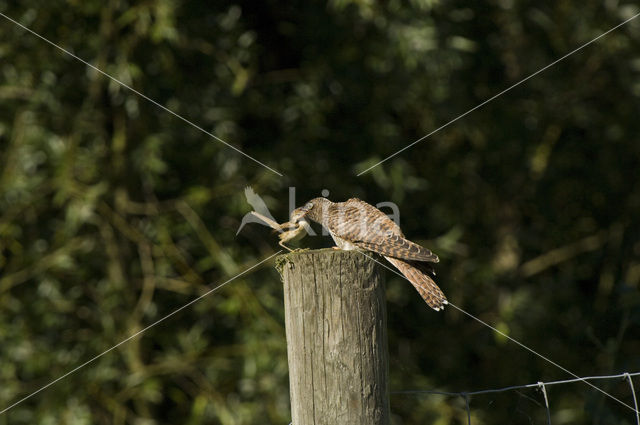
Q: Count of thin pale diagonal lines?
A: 4